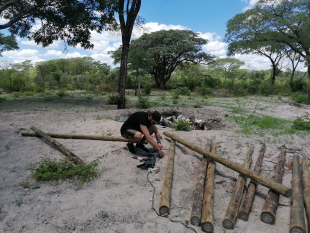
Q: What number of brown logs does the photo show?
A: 11